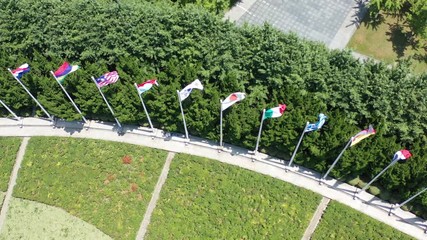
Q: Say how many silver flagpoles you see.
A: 12